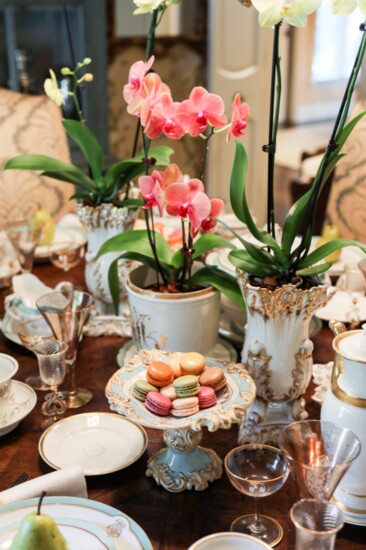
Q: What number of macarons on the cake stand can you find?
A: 10